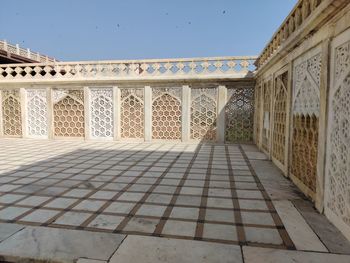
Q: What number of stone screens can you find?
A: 13